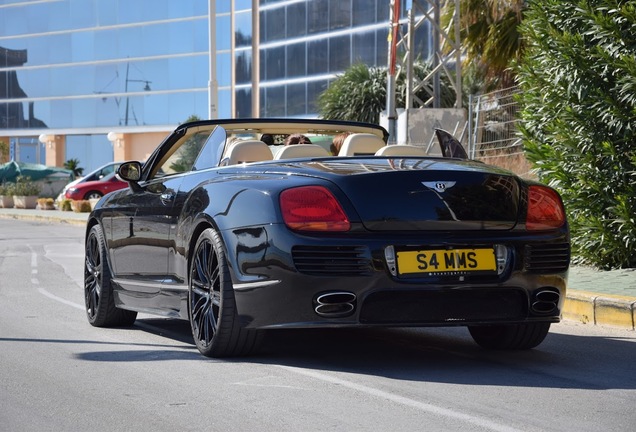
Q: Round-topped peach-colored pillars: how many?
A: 2